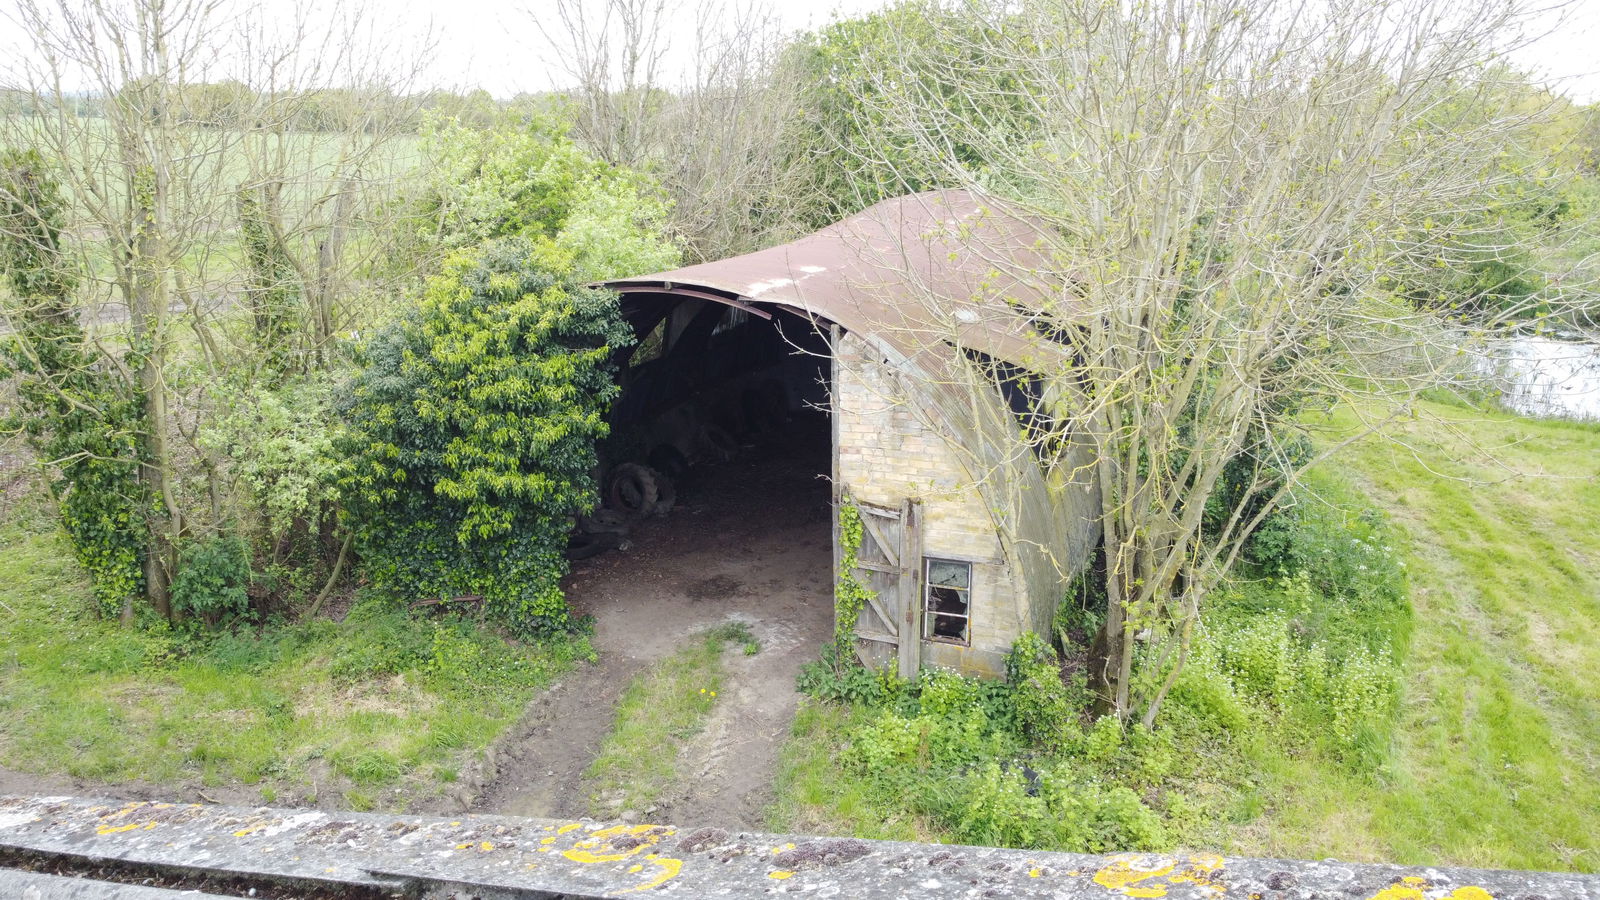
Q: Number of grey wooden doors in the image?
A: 1